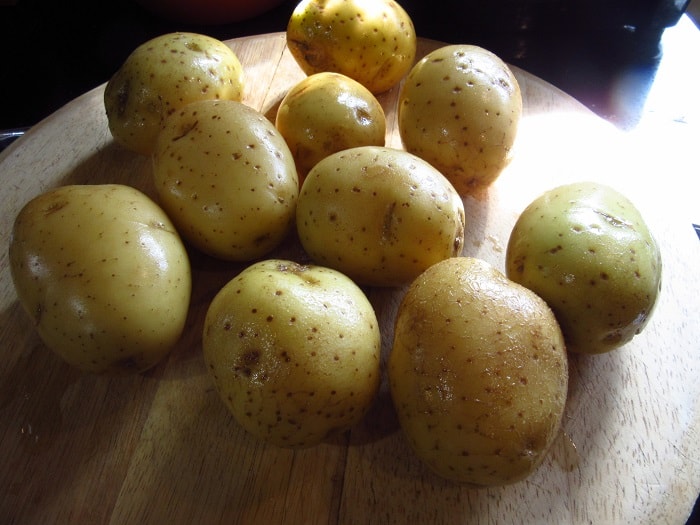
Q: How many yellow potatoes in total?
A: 10